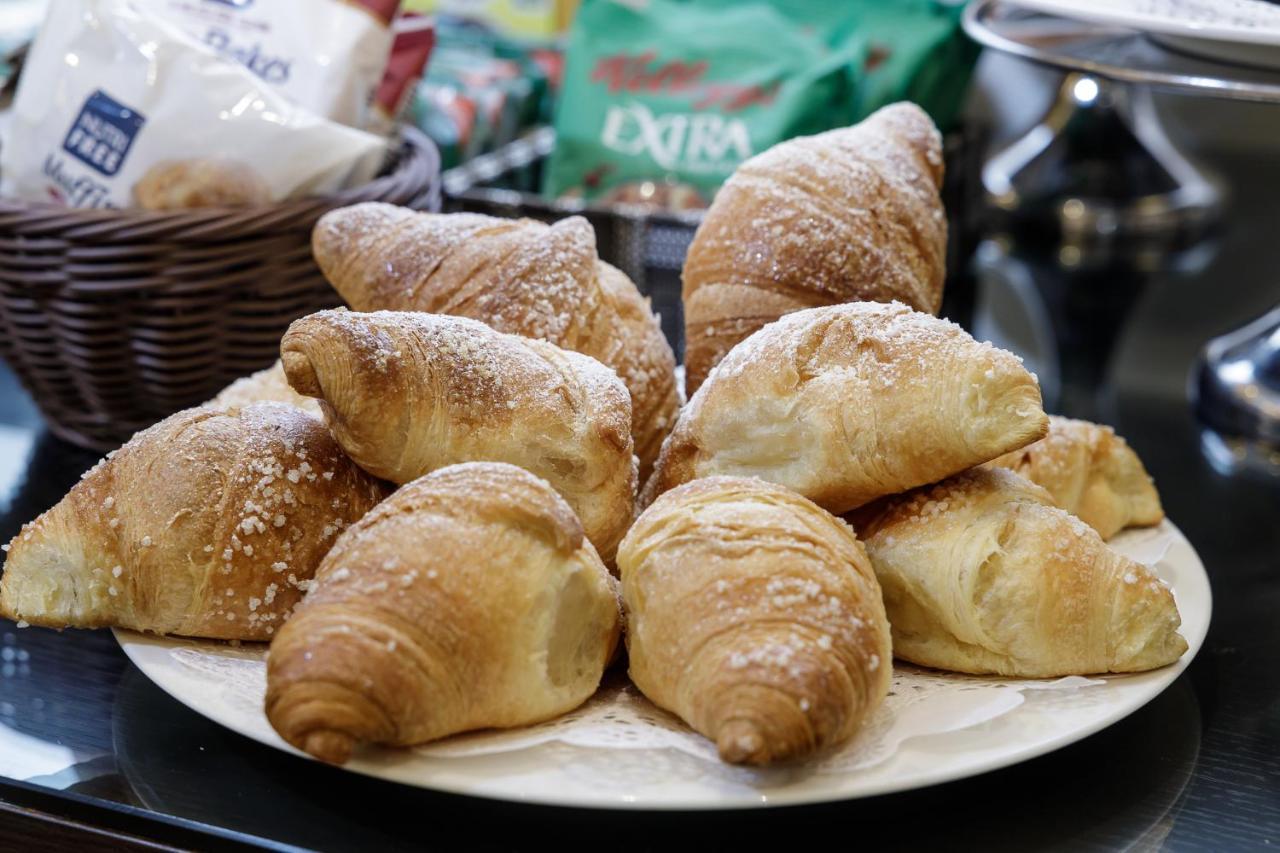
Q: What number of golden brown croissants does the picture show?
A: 10